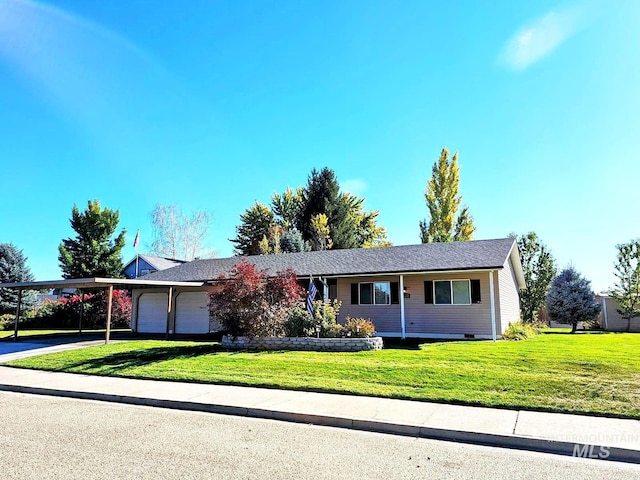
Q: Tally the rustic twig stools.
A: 0